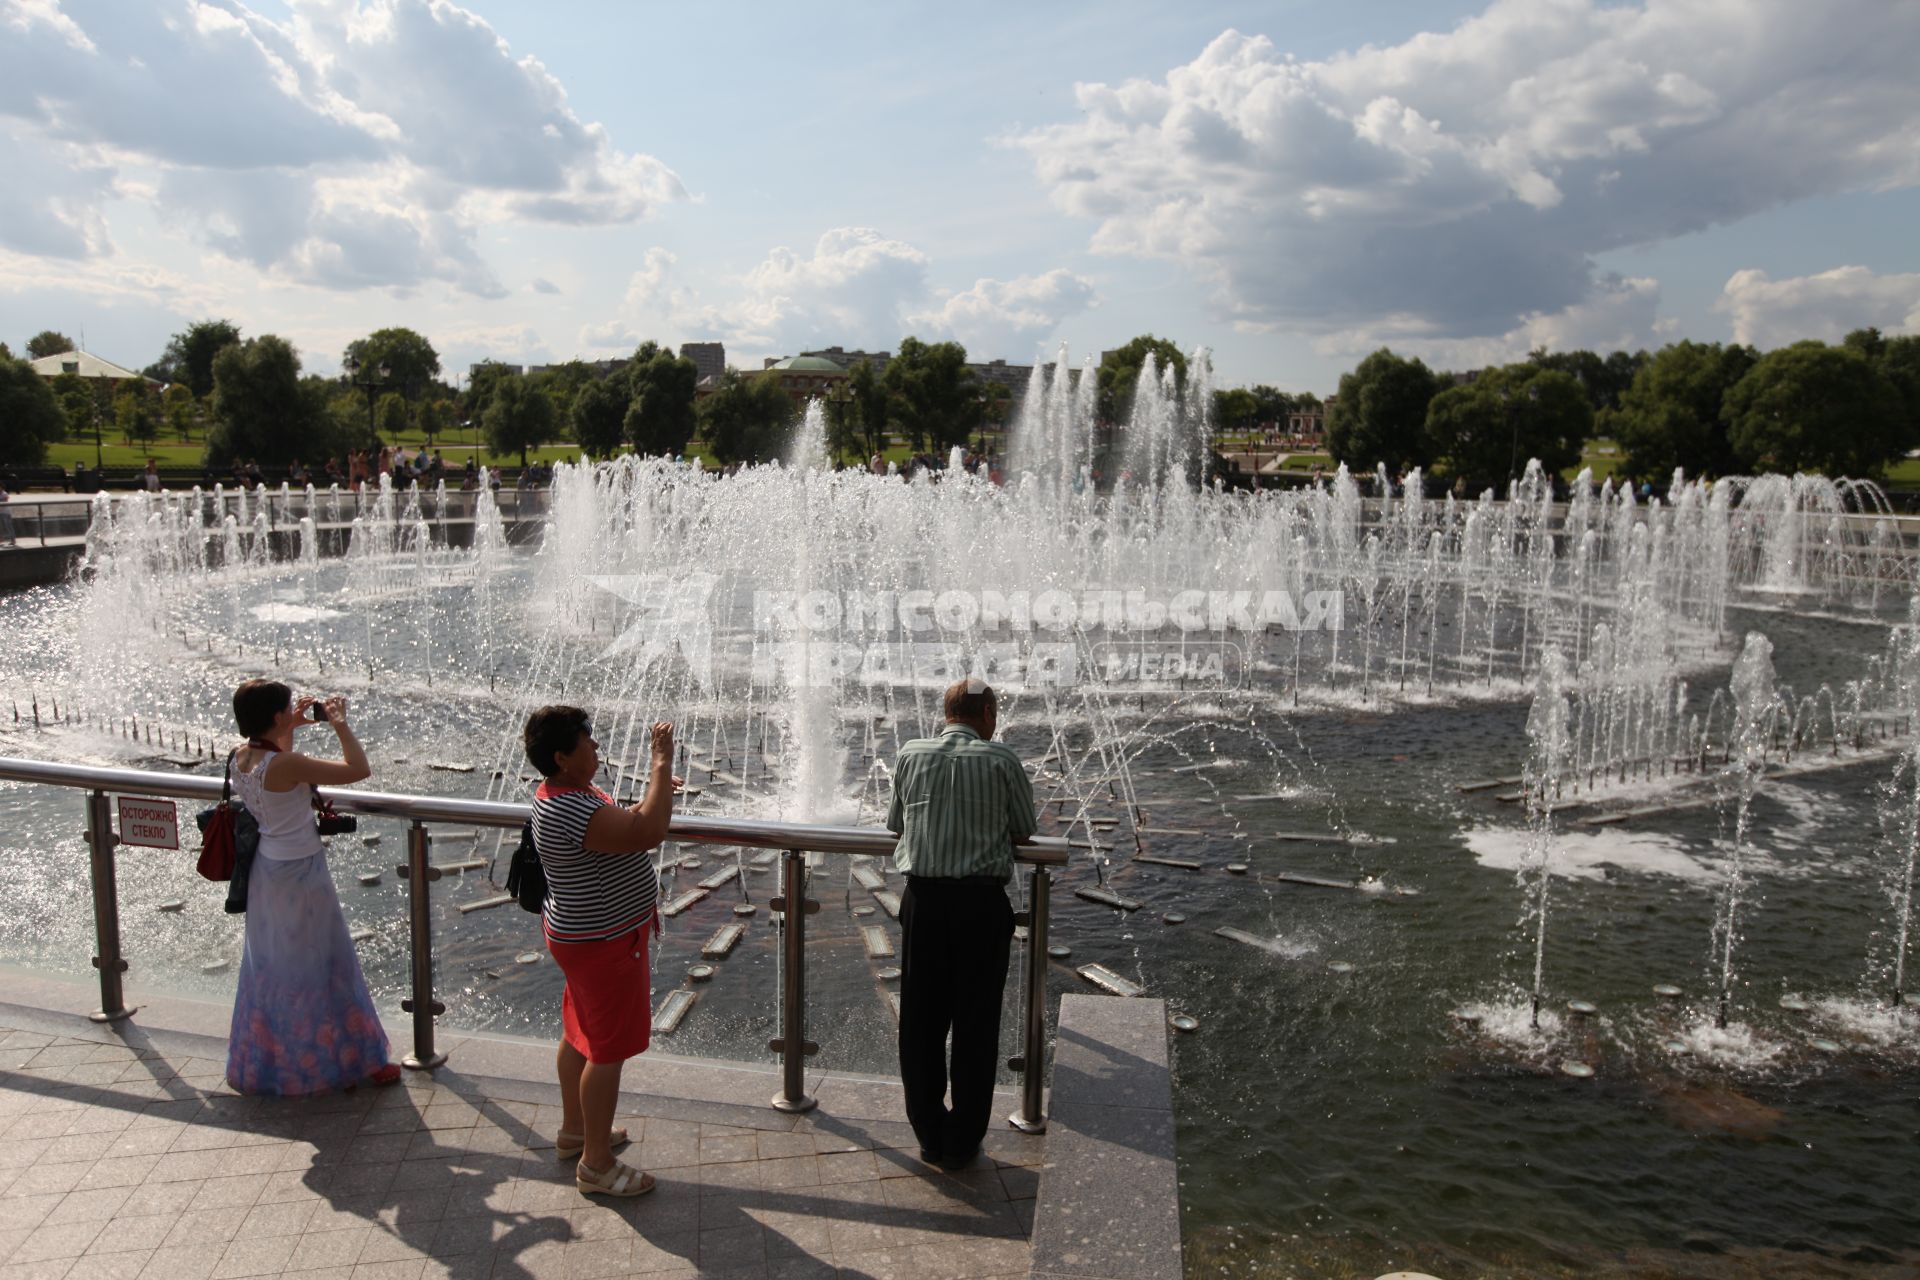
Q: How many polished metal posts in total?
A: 4